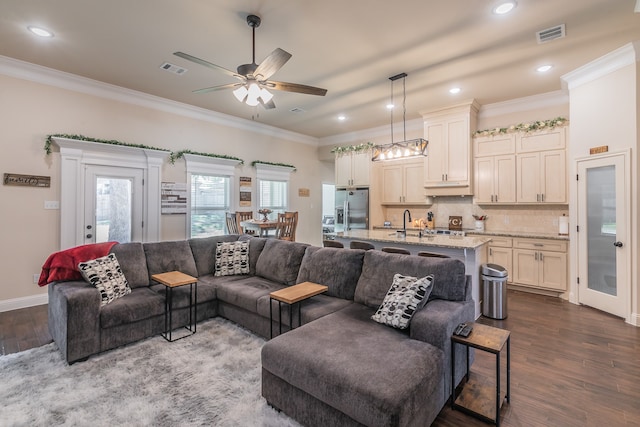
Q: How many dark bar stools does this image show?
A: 4